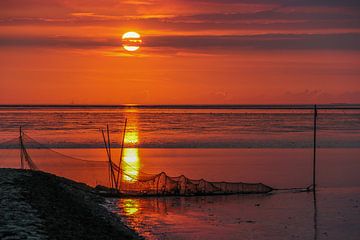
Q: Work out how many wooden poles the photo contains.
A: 5